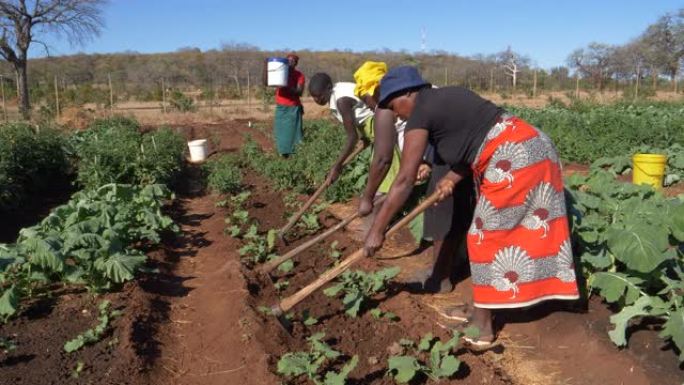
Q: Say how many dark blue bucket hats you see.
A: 1